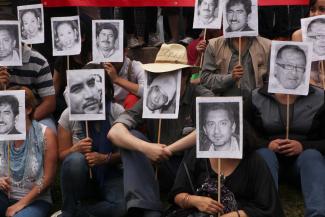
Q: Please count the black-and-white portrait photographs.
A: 12